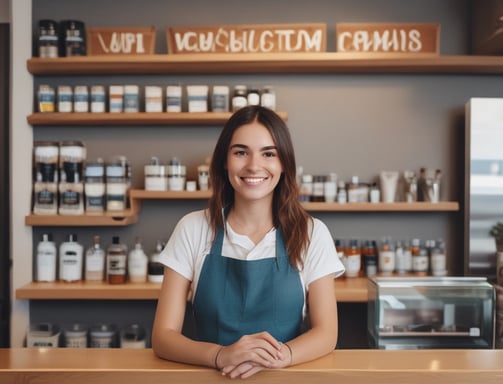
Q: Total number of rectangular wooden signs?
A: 3